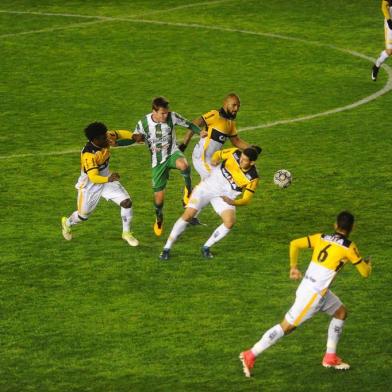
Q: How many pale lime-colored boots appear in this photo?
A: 2